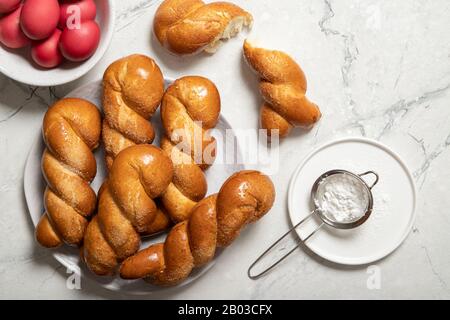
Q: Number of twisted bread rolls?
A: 6